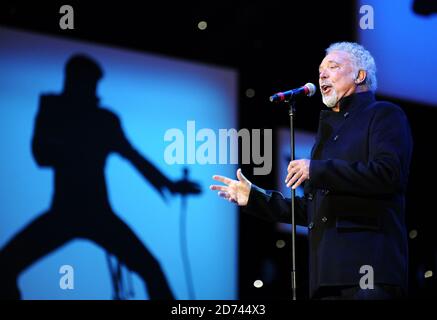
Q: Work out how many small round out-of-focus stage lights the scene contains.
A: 6